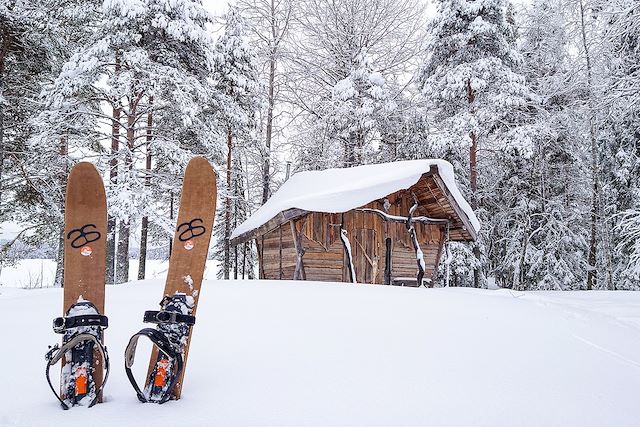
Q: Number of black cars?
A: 0